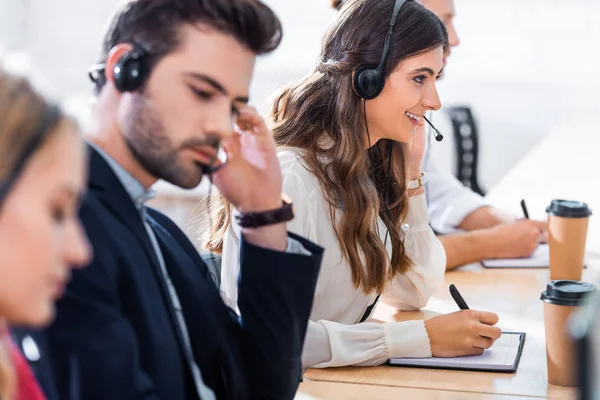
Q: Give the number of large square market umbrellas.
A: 0